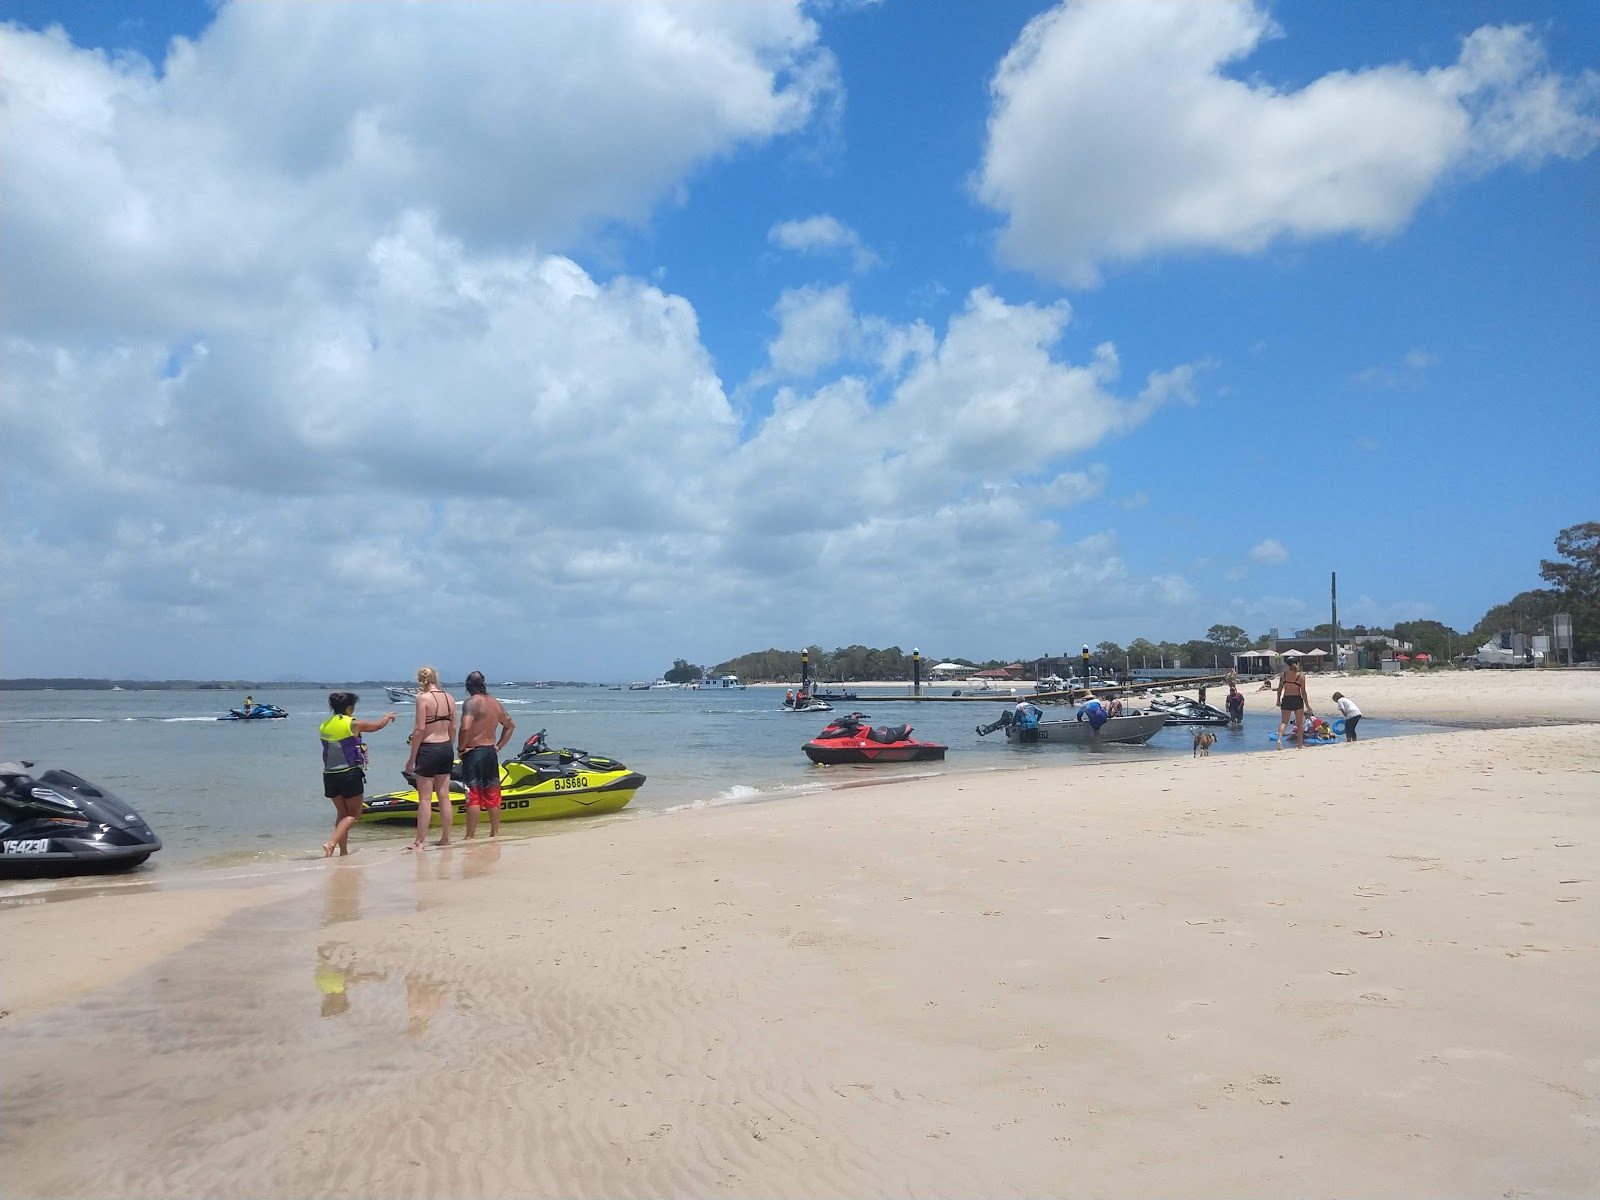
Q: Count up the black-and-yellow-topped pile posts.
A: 3